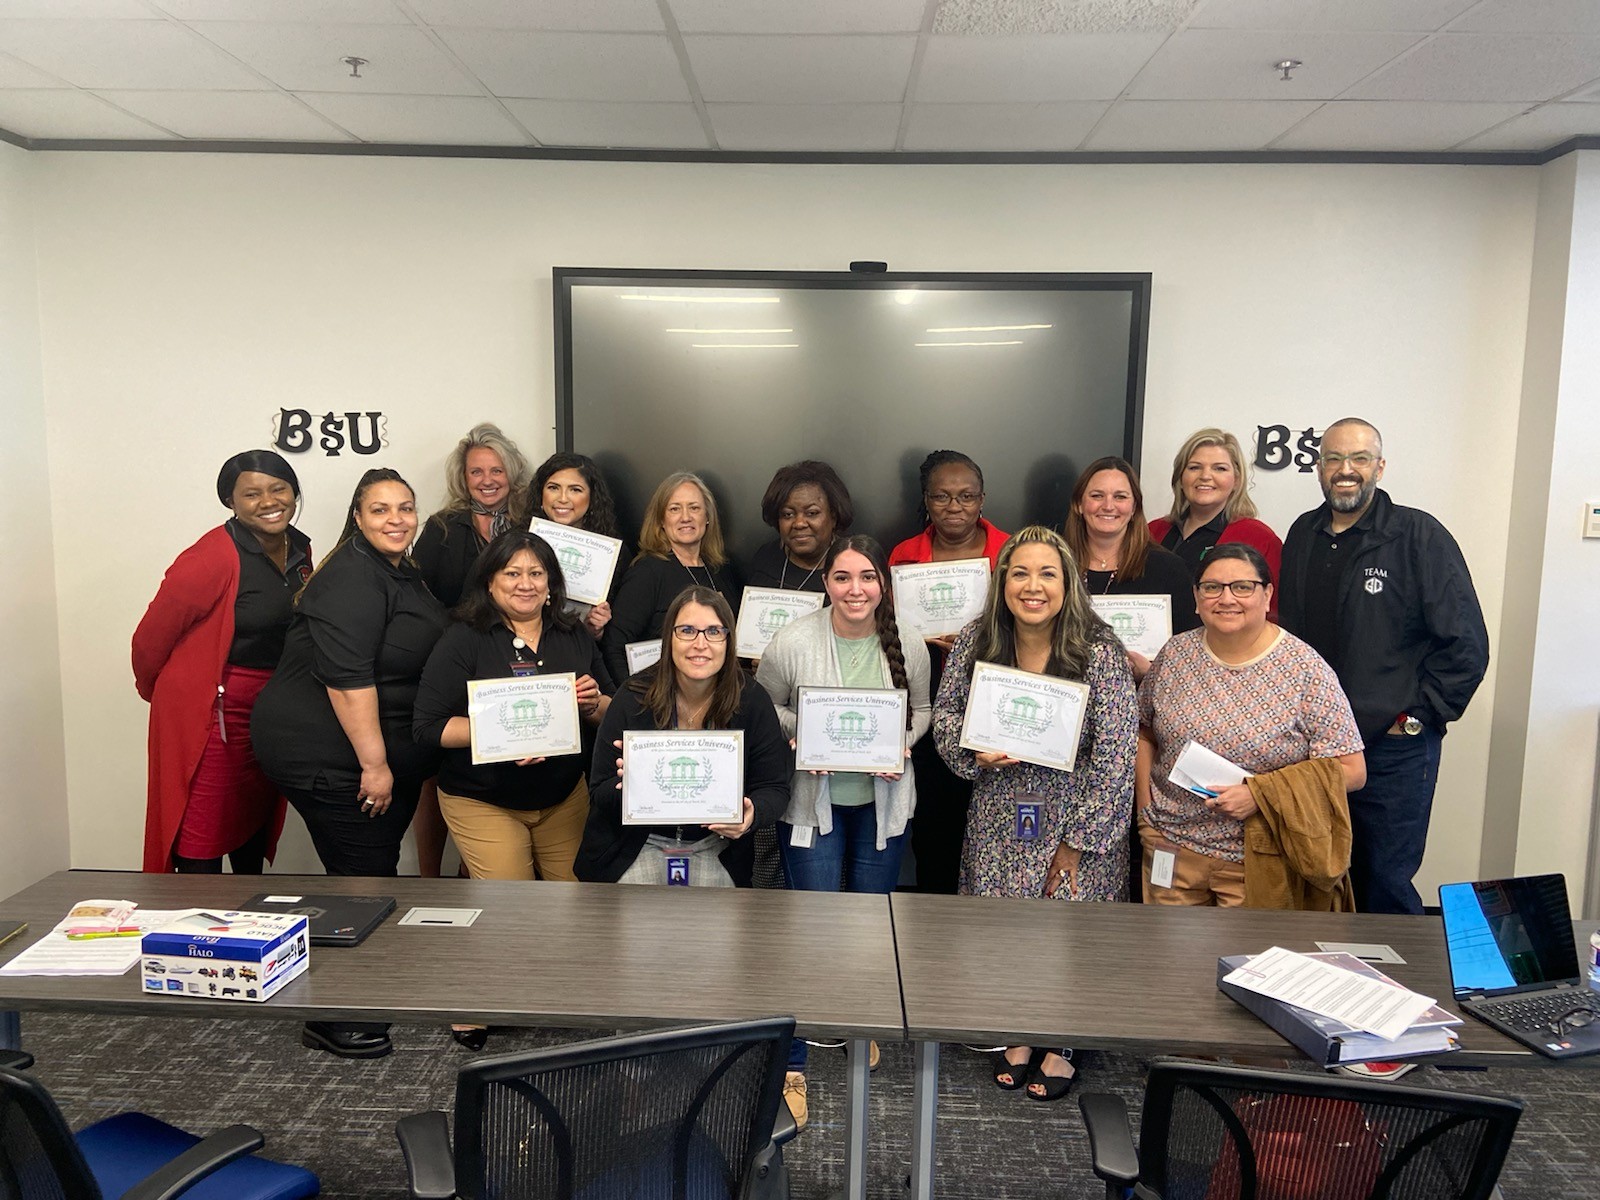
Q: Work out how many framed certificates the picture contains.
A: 9